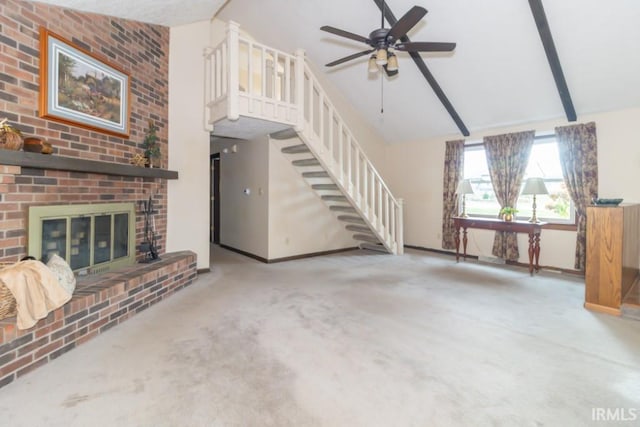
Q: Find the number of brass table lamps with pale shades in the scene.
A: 2